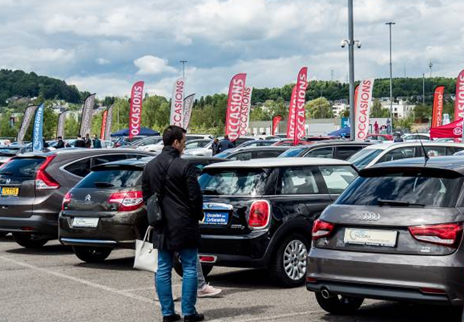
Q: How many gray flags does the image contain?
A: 5